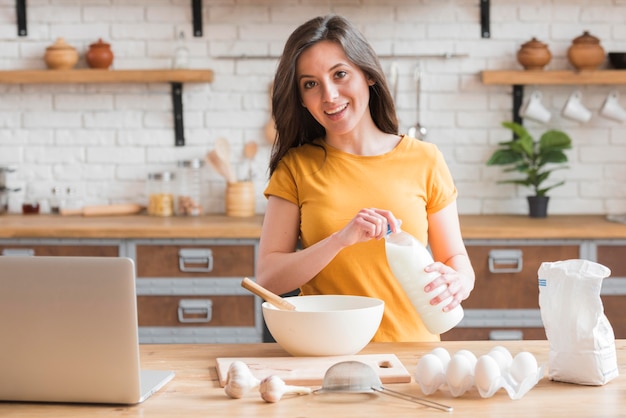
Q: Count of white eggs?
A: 8